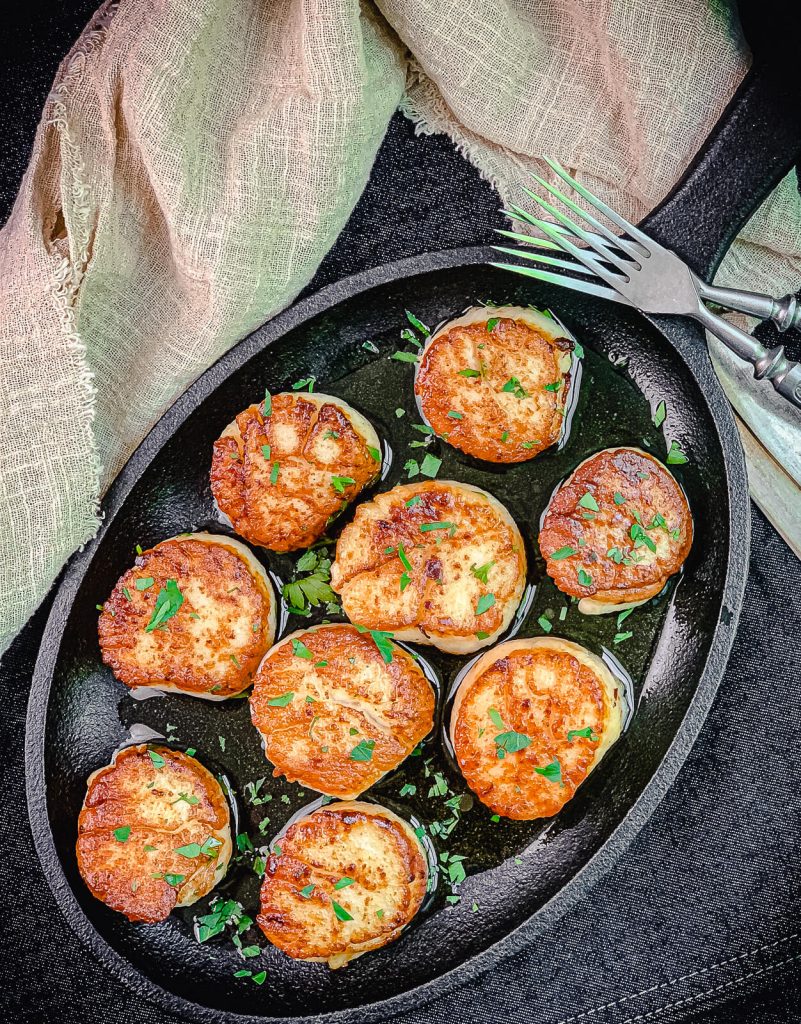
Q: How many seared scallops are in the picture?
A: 9